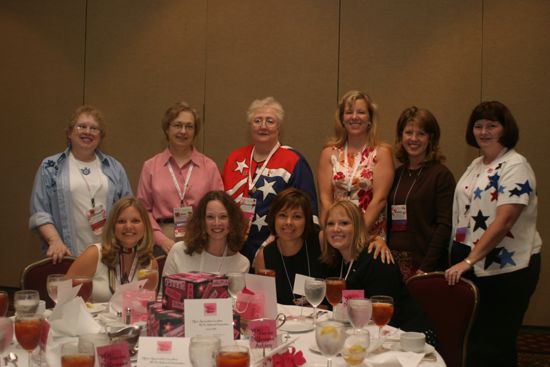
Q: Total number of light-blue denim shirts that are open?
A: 1